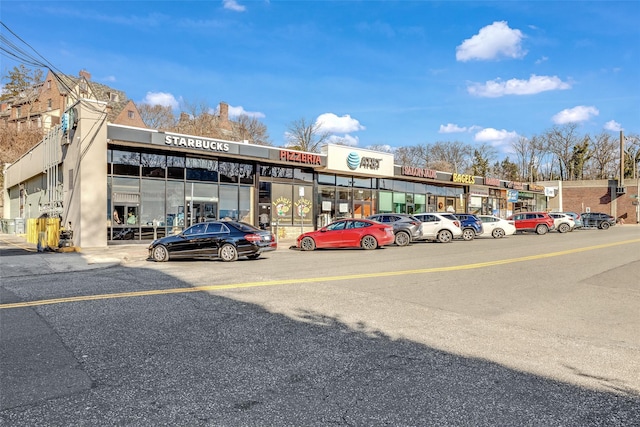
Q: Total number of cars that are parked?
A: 10